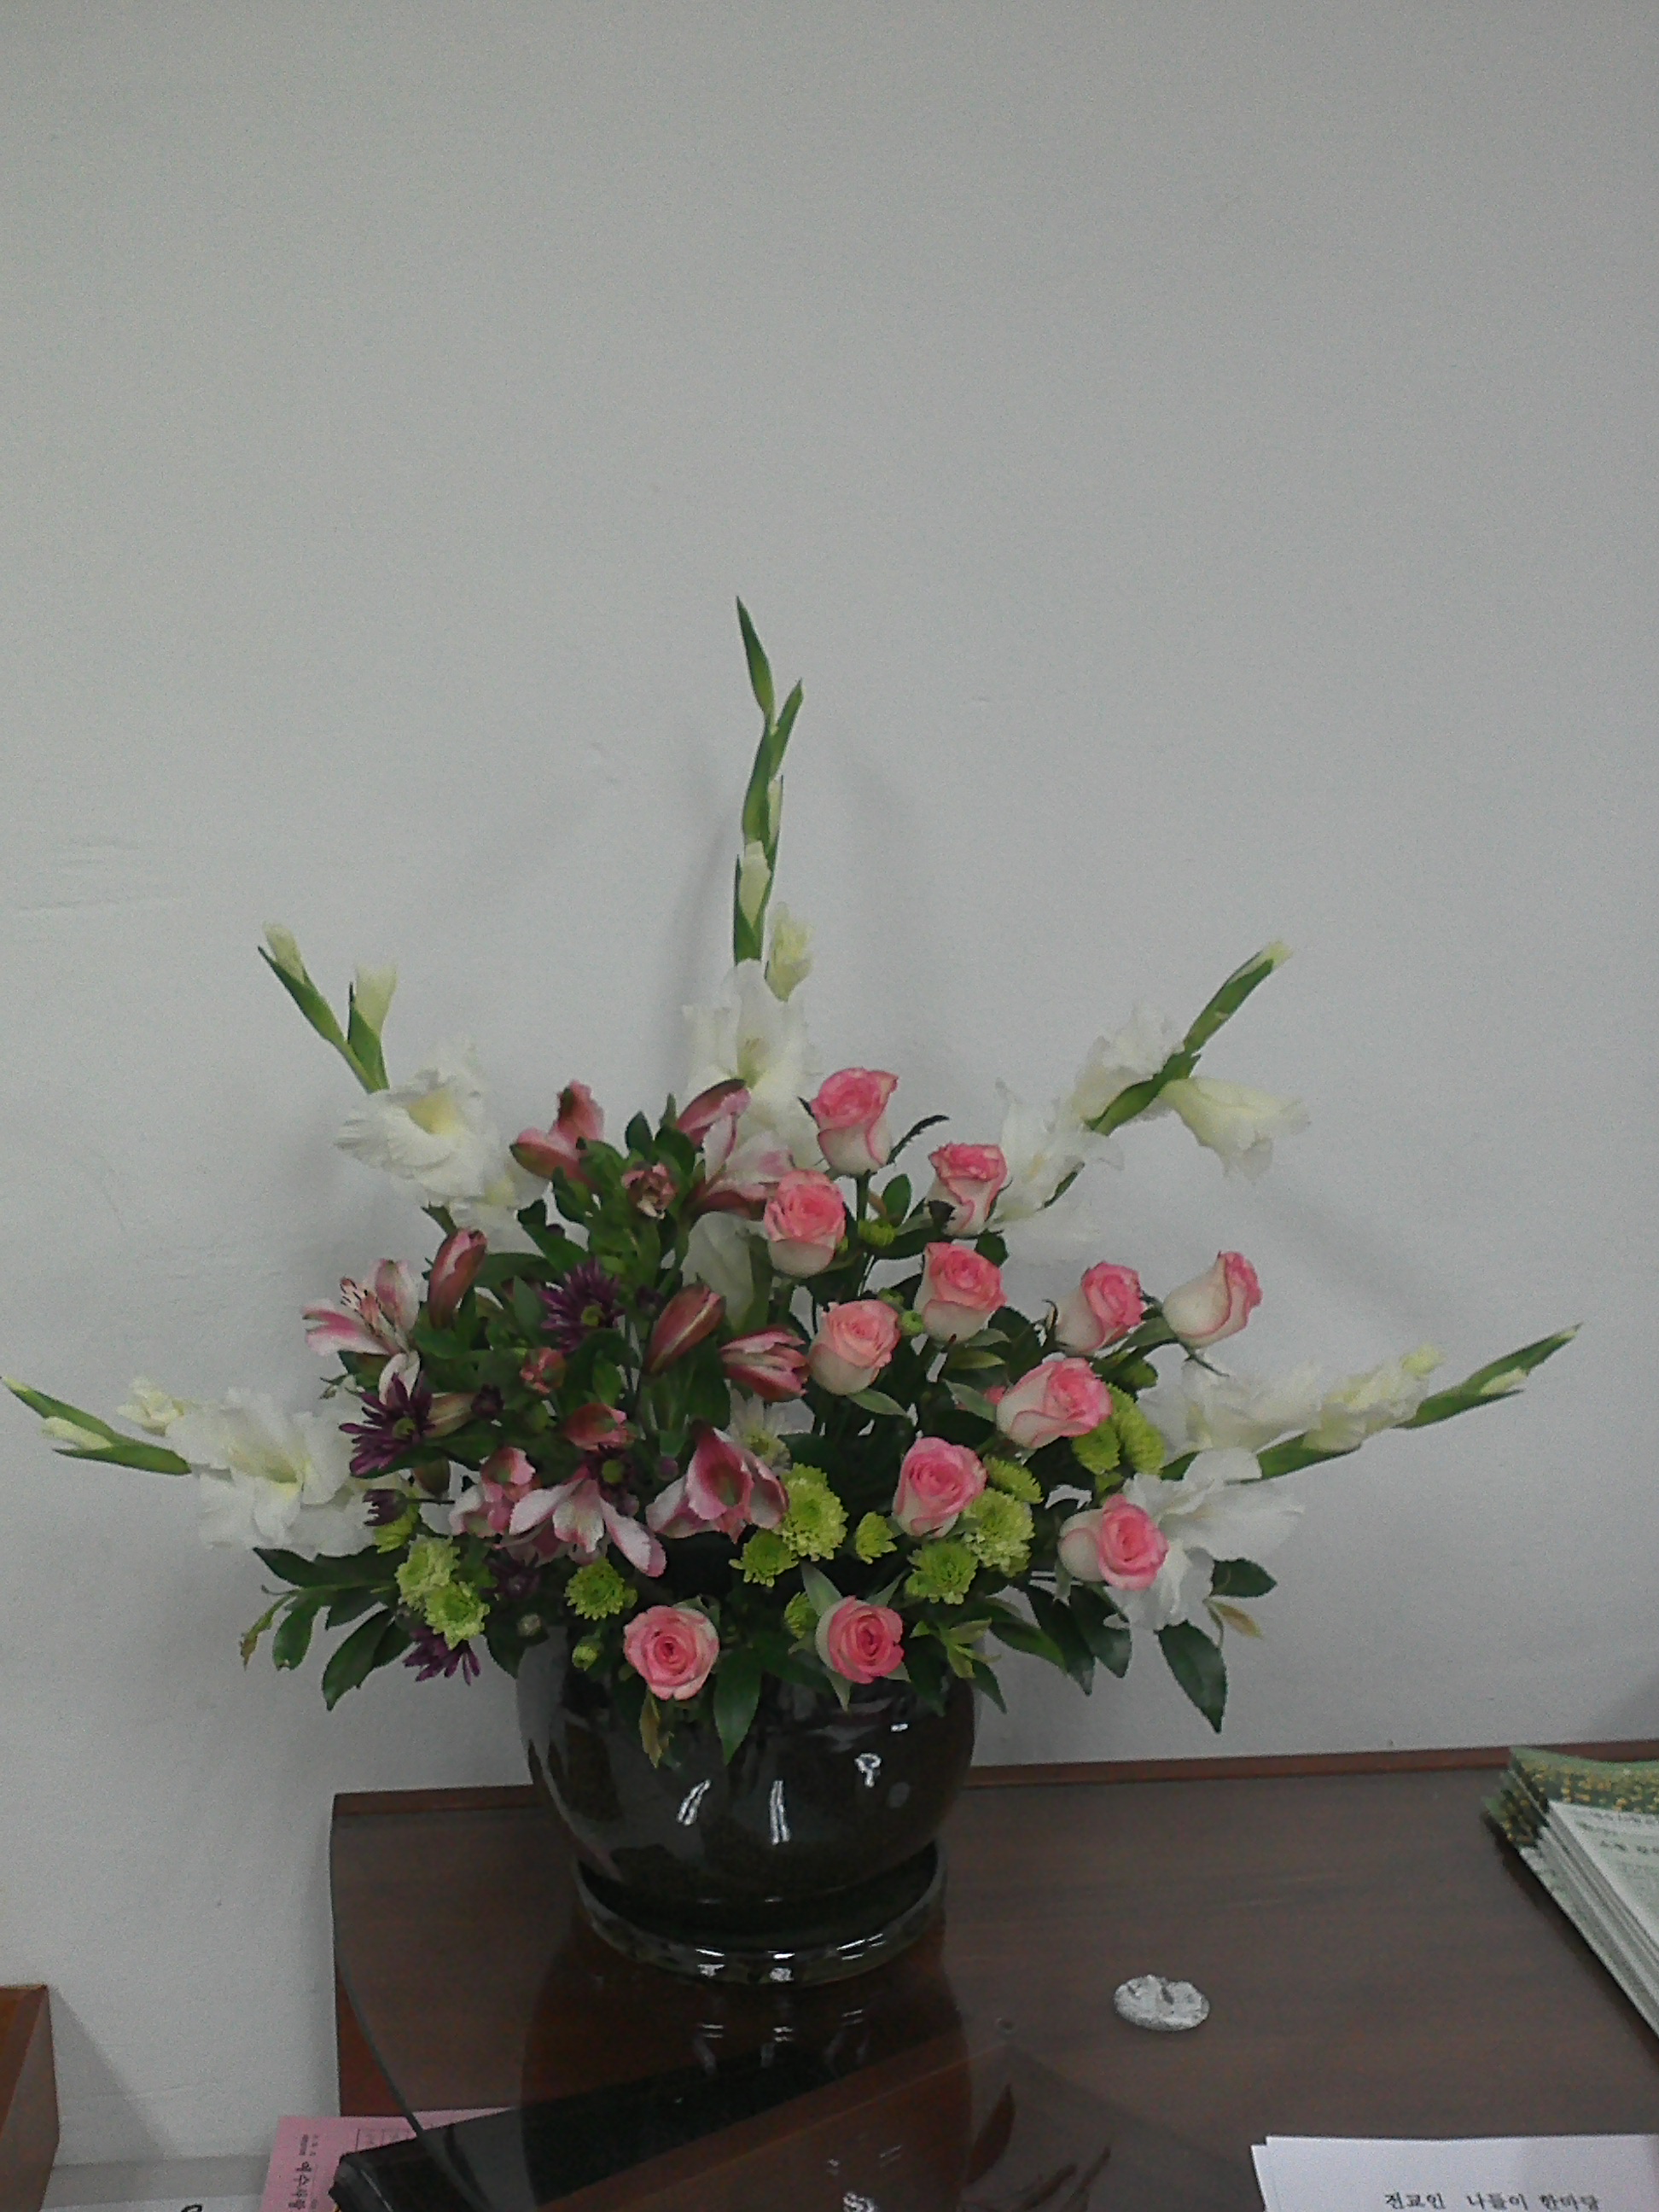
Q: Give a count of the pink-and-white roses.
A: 12